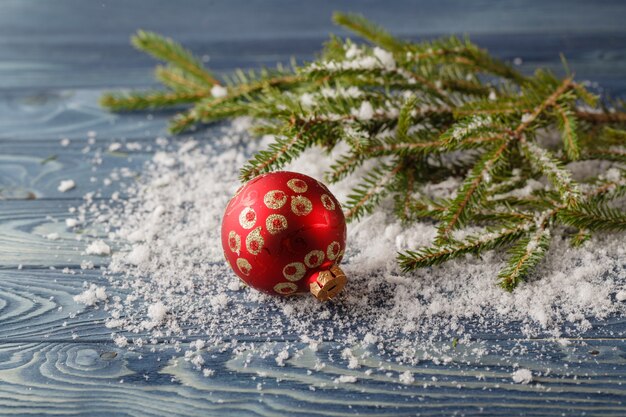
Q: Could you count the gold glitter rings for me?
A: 13